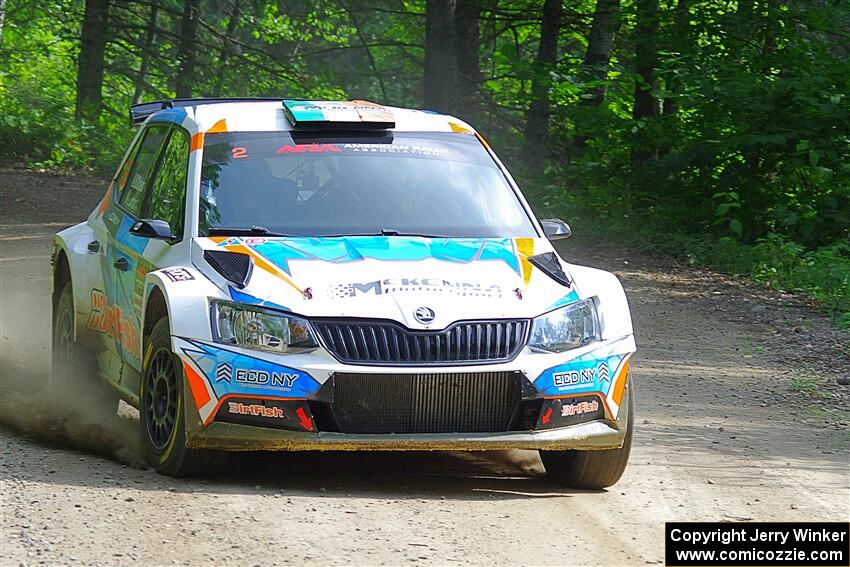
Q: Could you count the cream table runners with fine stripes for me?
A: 0